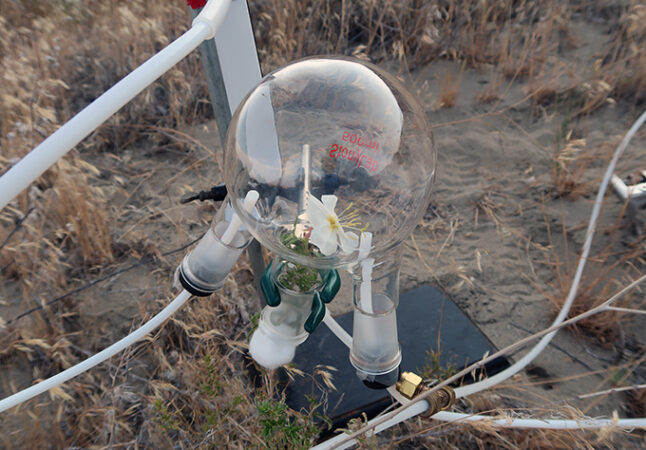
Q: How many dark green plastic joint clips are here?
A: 3